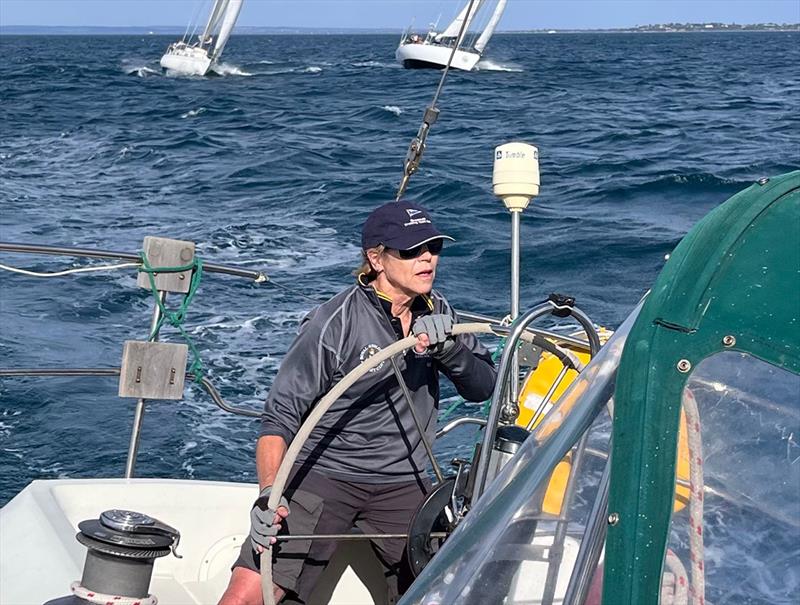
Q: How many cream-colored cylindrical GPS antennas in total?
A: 1